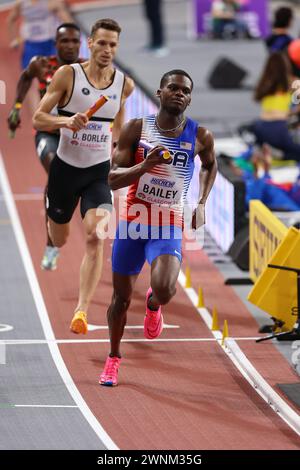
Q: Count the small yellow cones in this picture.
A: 4